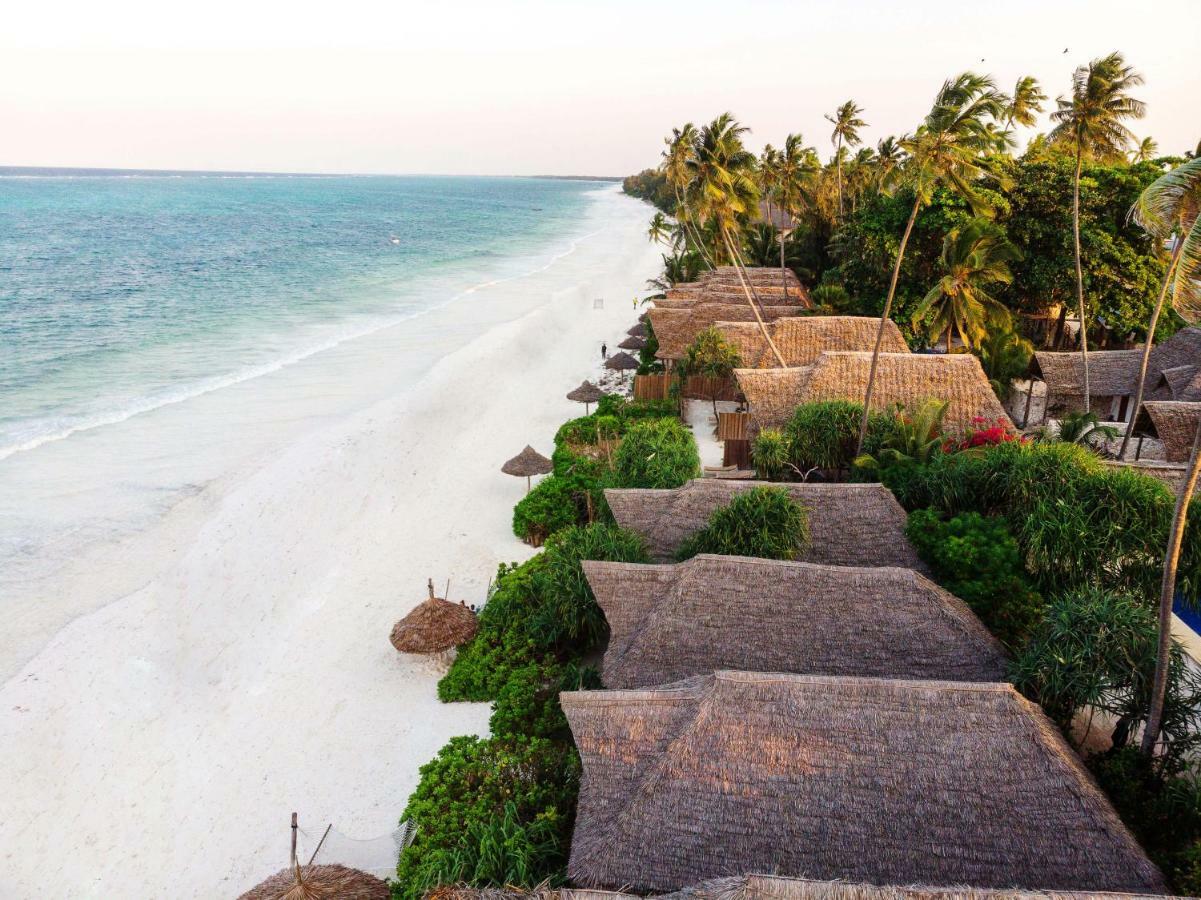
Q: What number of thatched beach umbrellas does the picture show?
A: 8